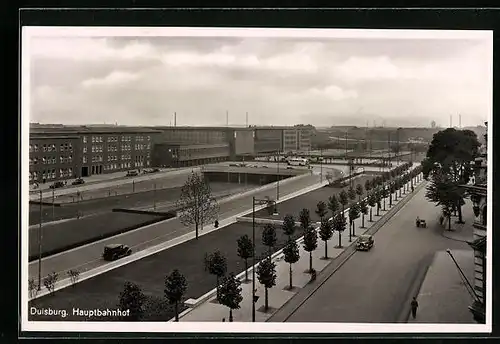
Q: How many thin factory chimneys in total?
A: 5